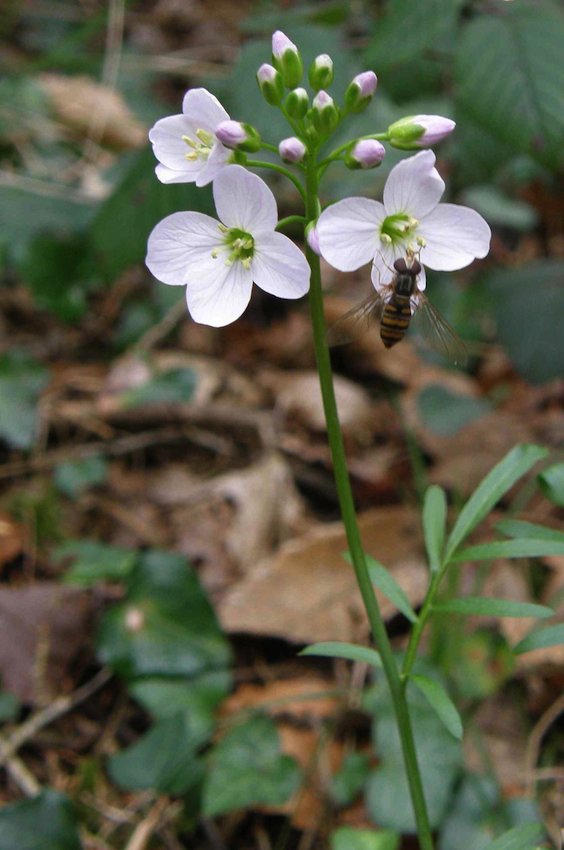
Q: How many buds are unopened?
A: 11